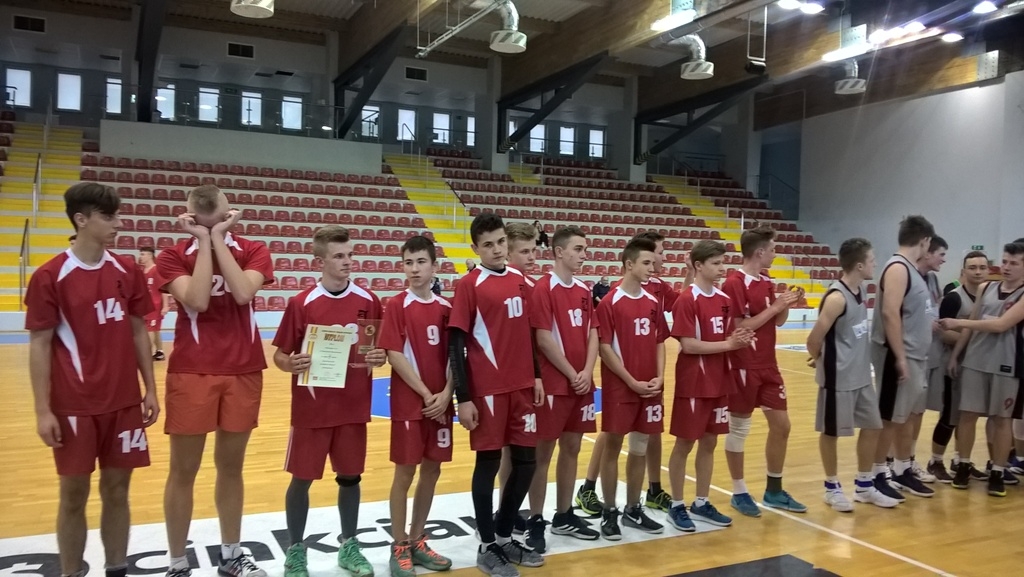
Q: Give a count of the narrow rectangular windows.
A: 15